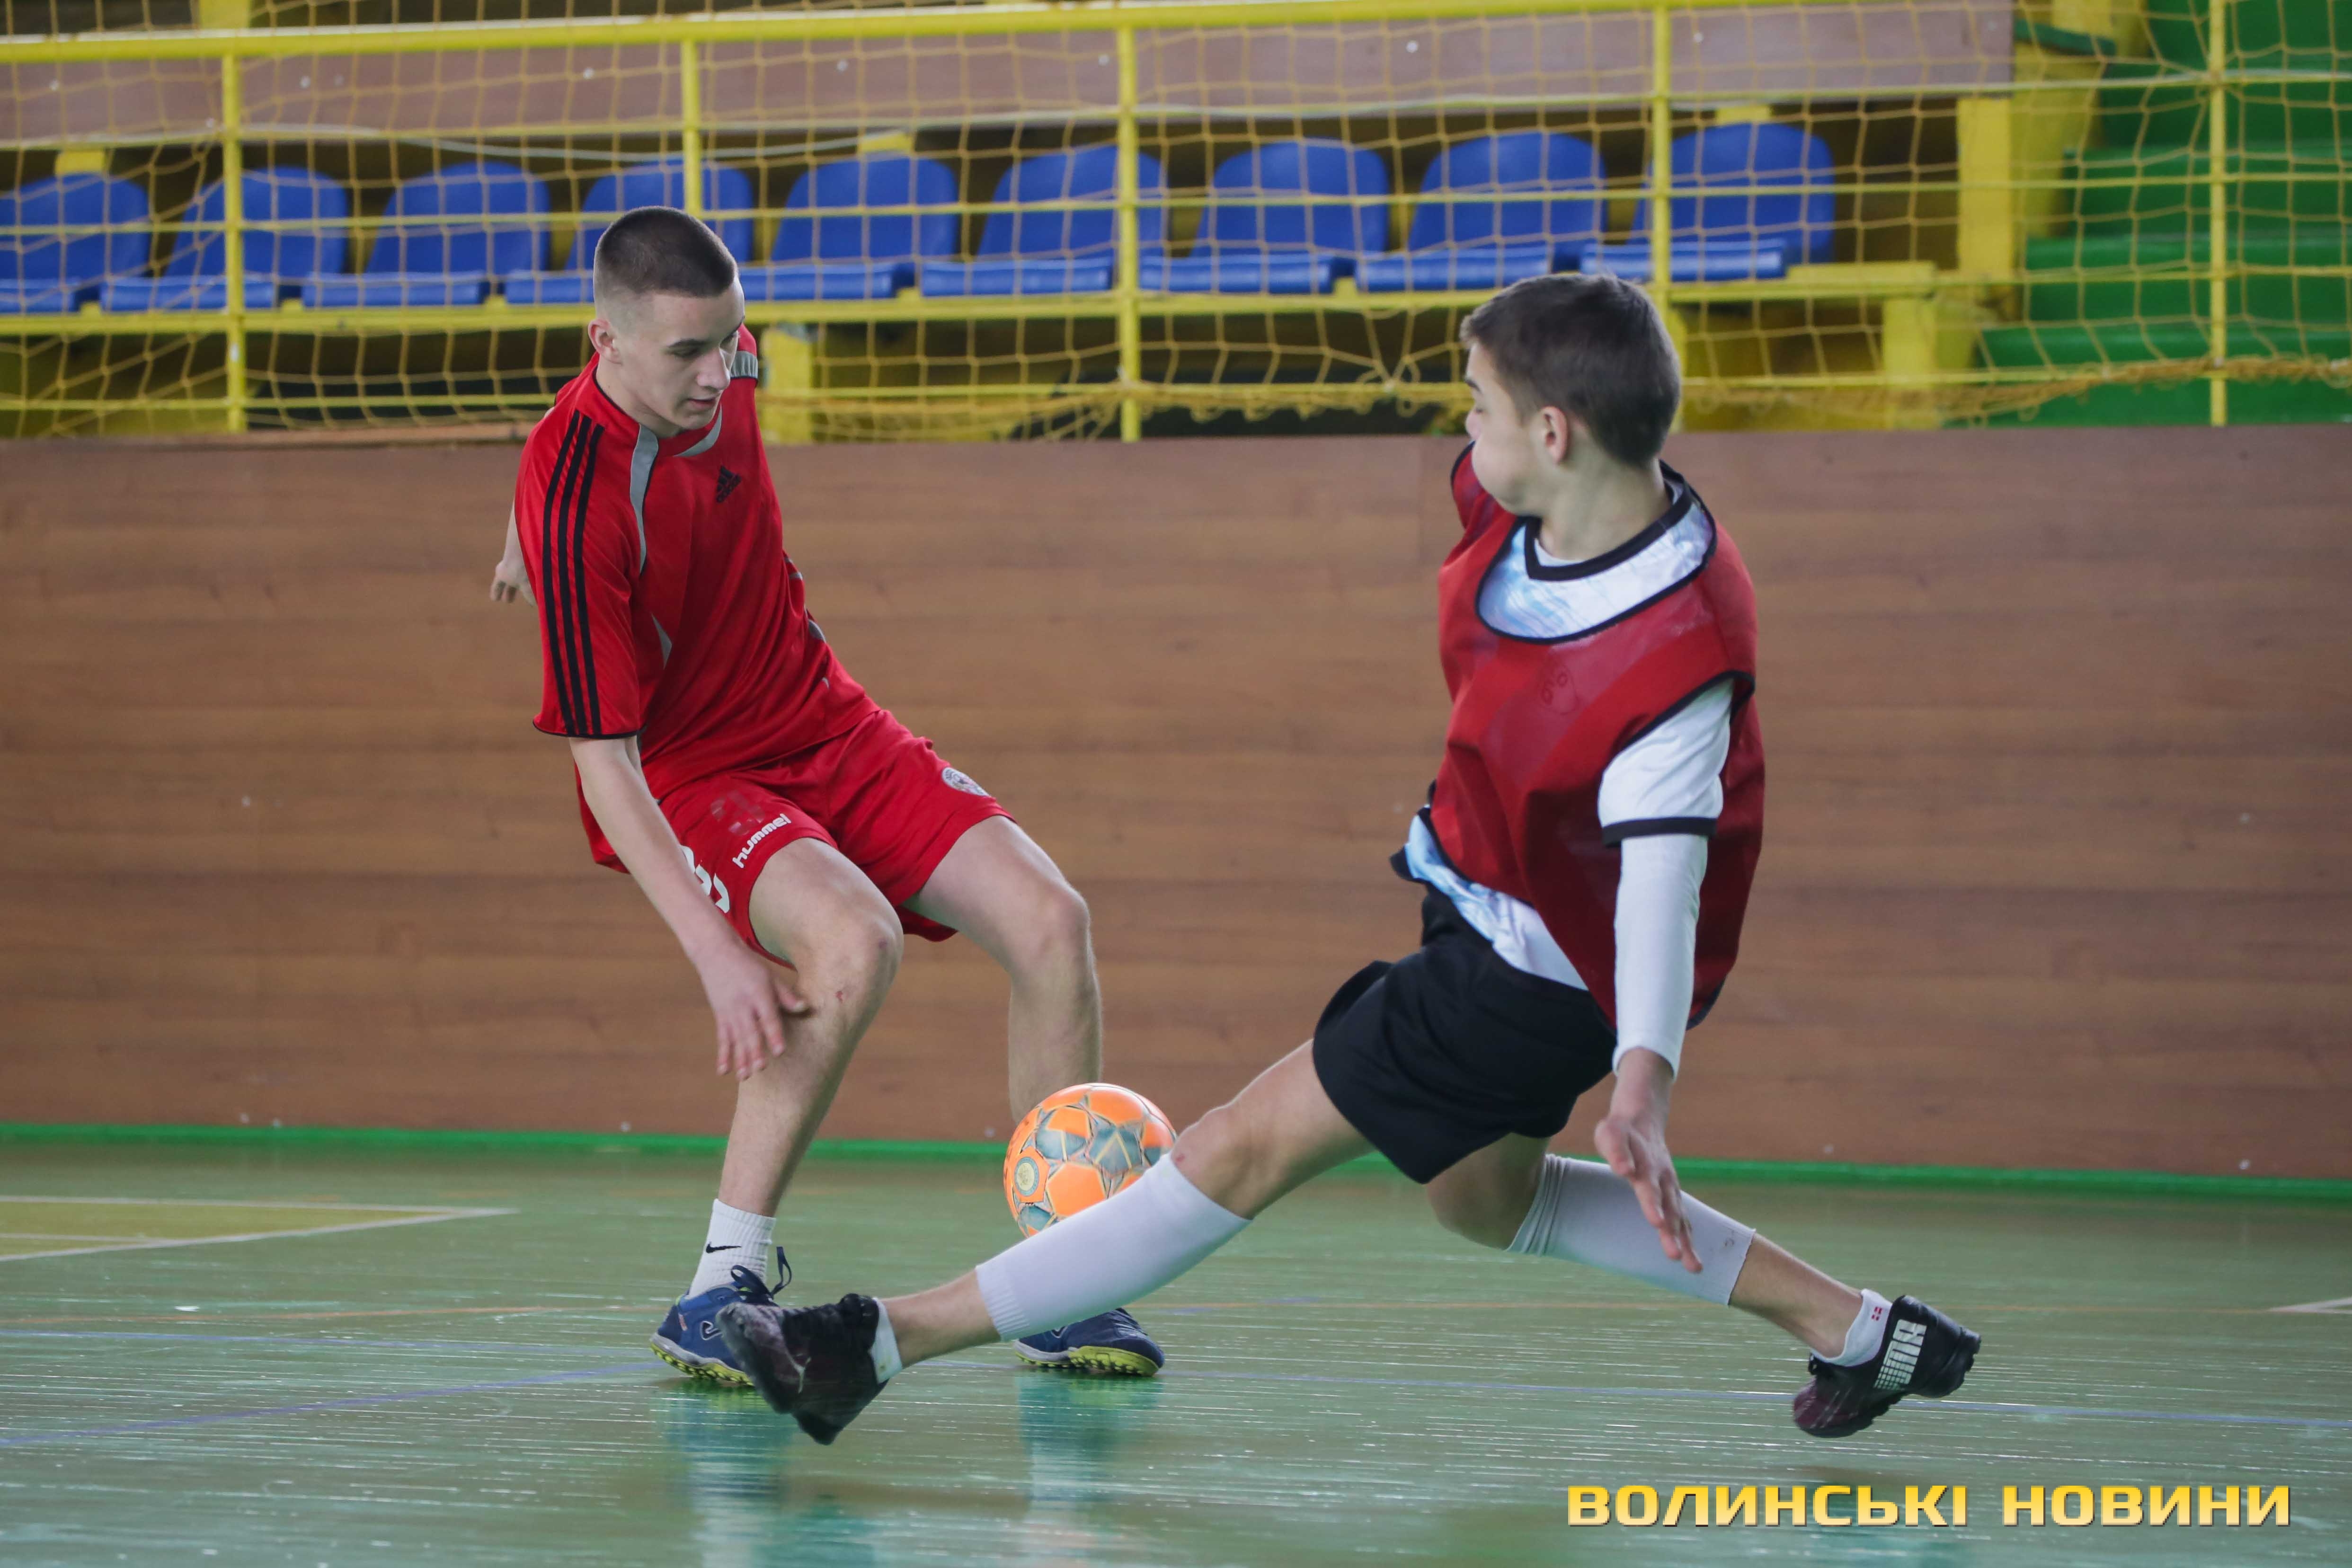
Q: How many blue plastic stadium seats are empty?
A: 9